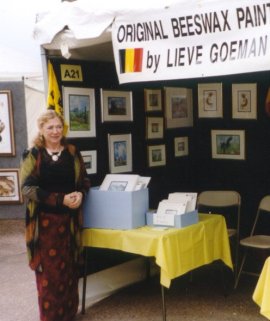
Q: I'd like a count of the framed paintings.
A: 14